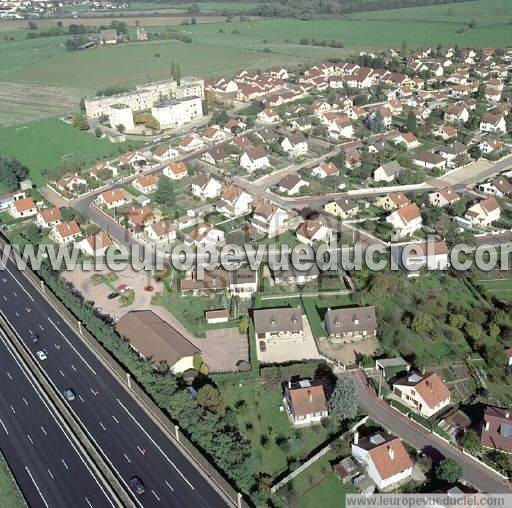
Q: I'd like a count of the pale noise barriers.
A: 1